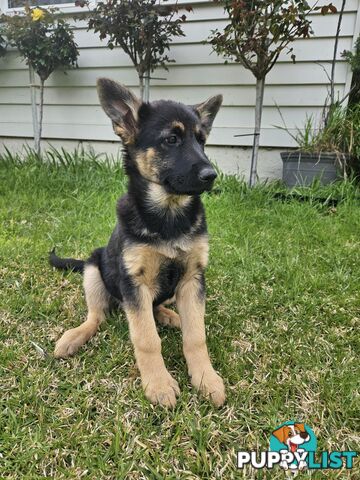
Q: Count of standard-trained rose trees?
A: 3